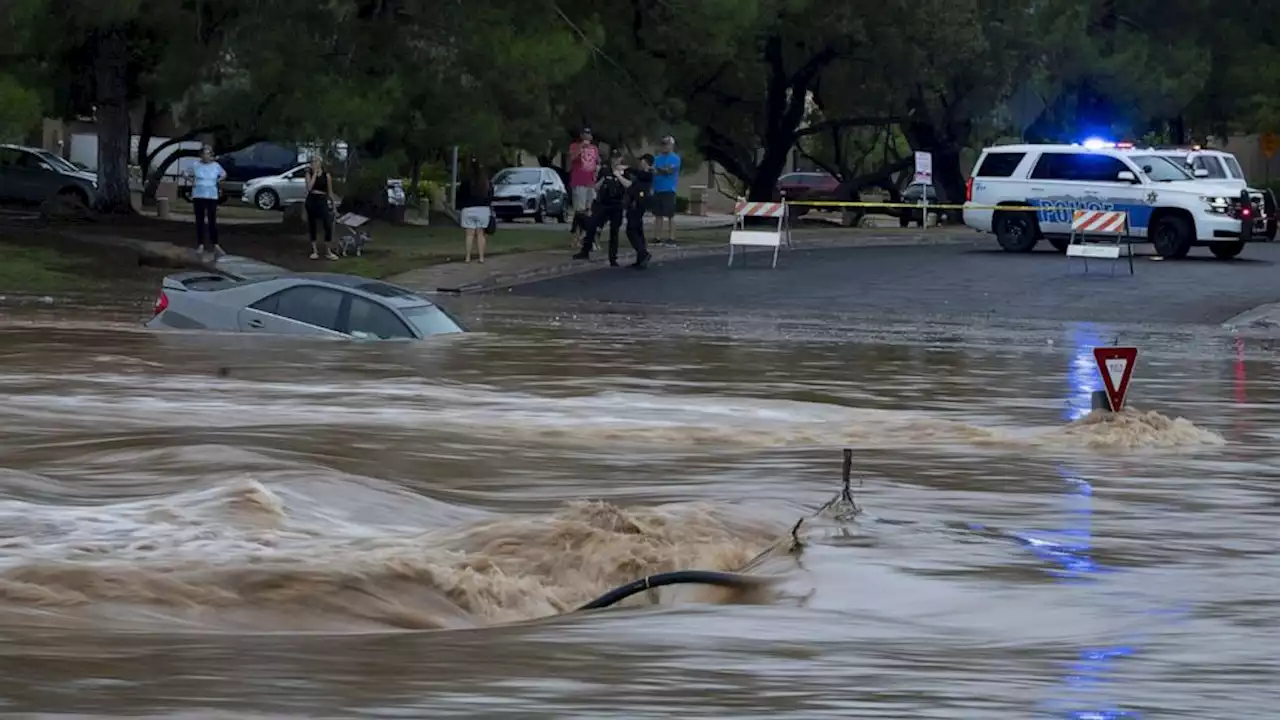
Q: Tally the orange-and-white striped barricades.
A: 2